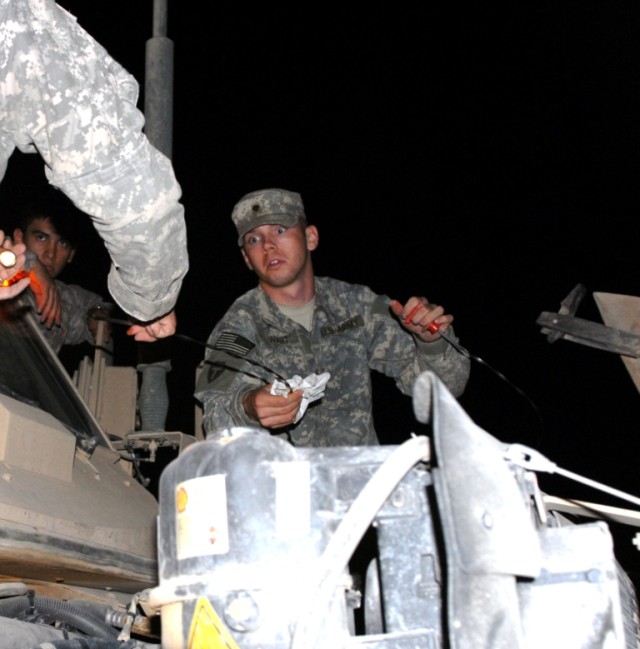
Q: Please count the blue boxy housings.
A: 0